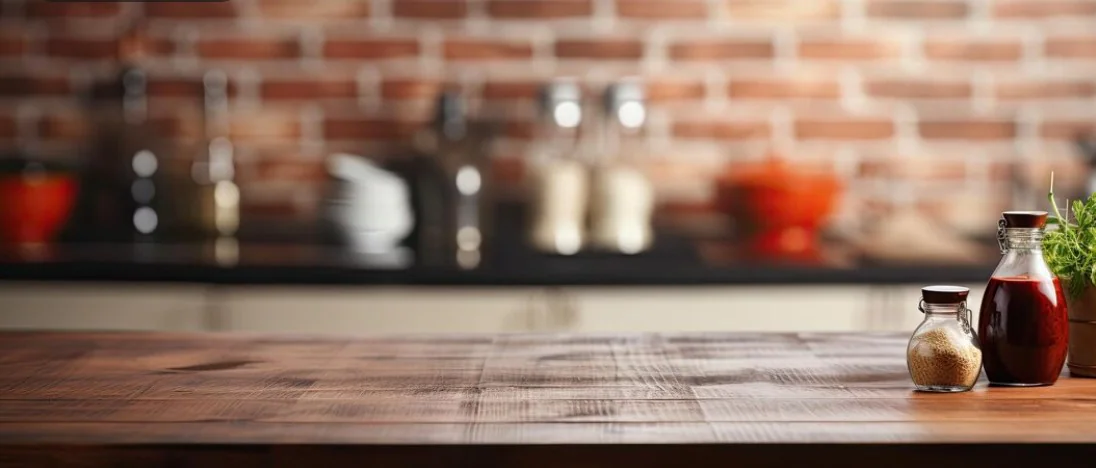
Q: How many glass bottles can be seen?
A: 2